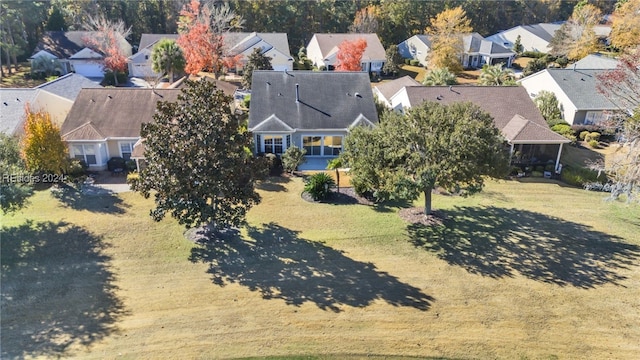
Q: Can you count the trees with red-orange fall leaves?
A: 3